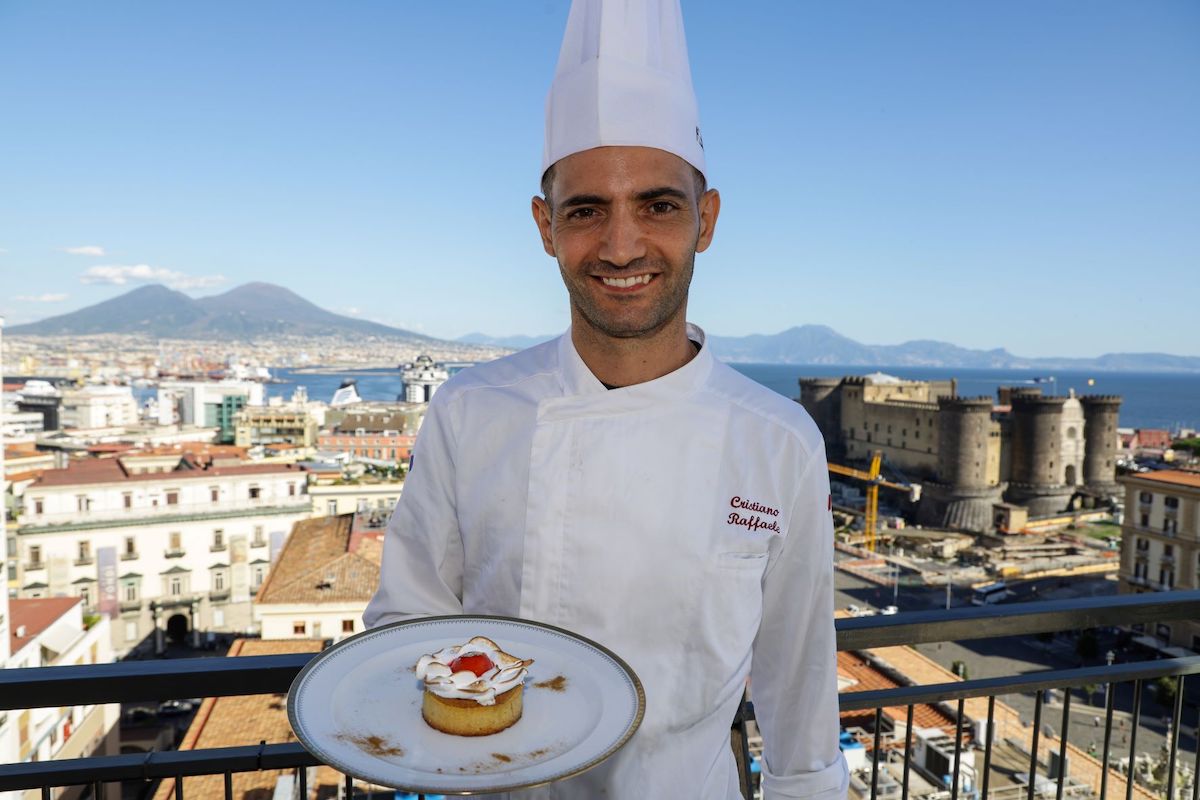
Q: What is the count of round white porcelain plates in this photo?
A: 1